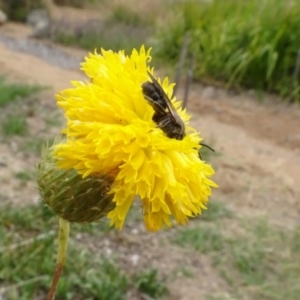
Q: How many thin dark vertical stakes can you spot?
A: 2